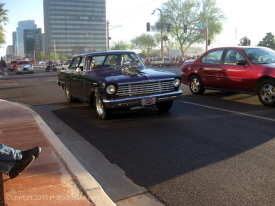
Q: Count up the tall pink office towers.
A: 0